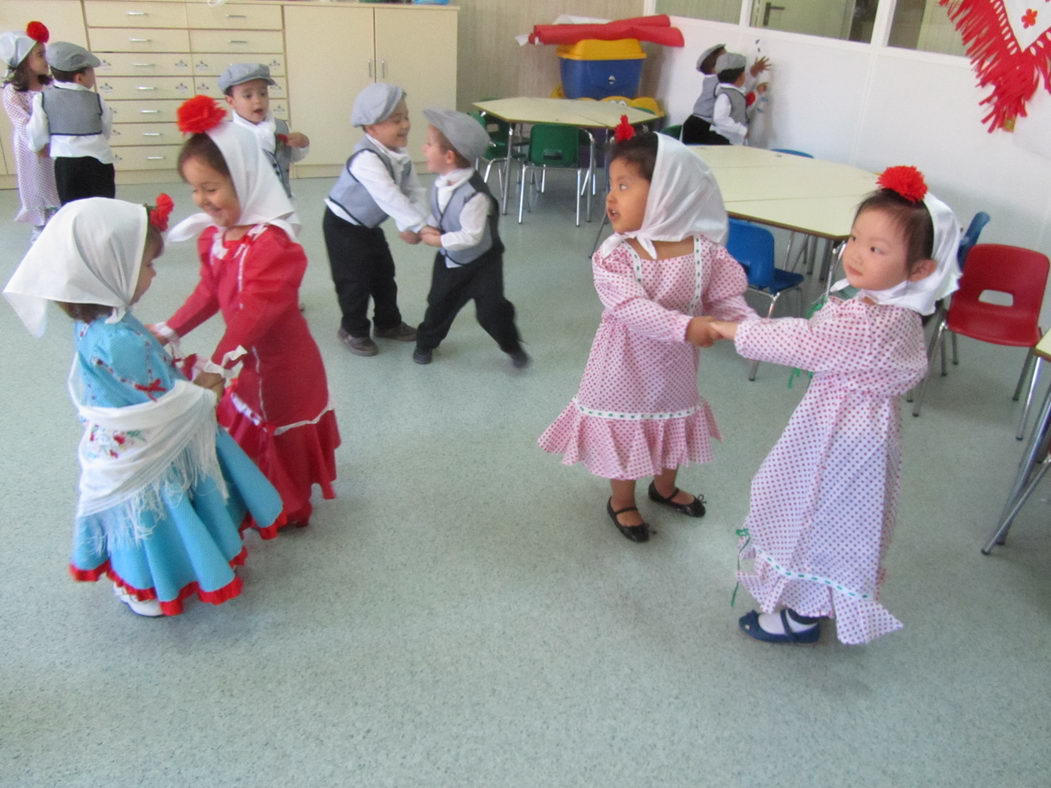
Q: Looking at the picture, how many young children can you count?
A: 11